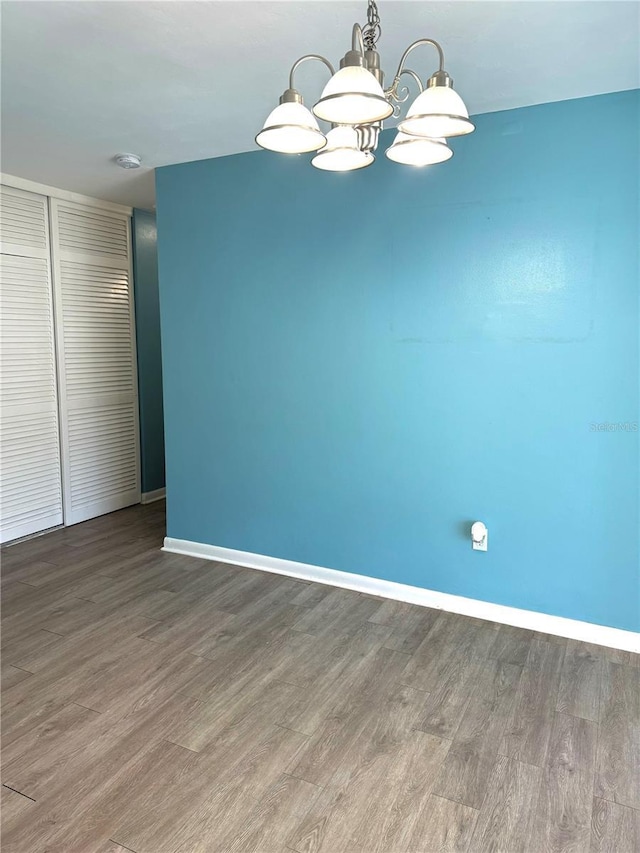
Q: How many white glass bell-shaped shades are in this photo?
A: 5